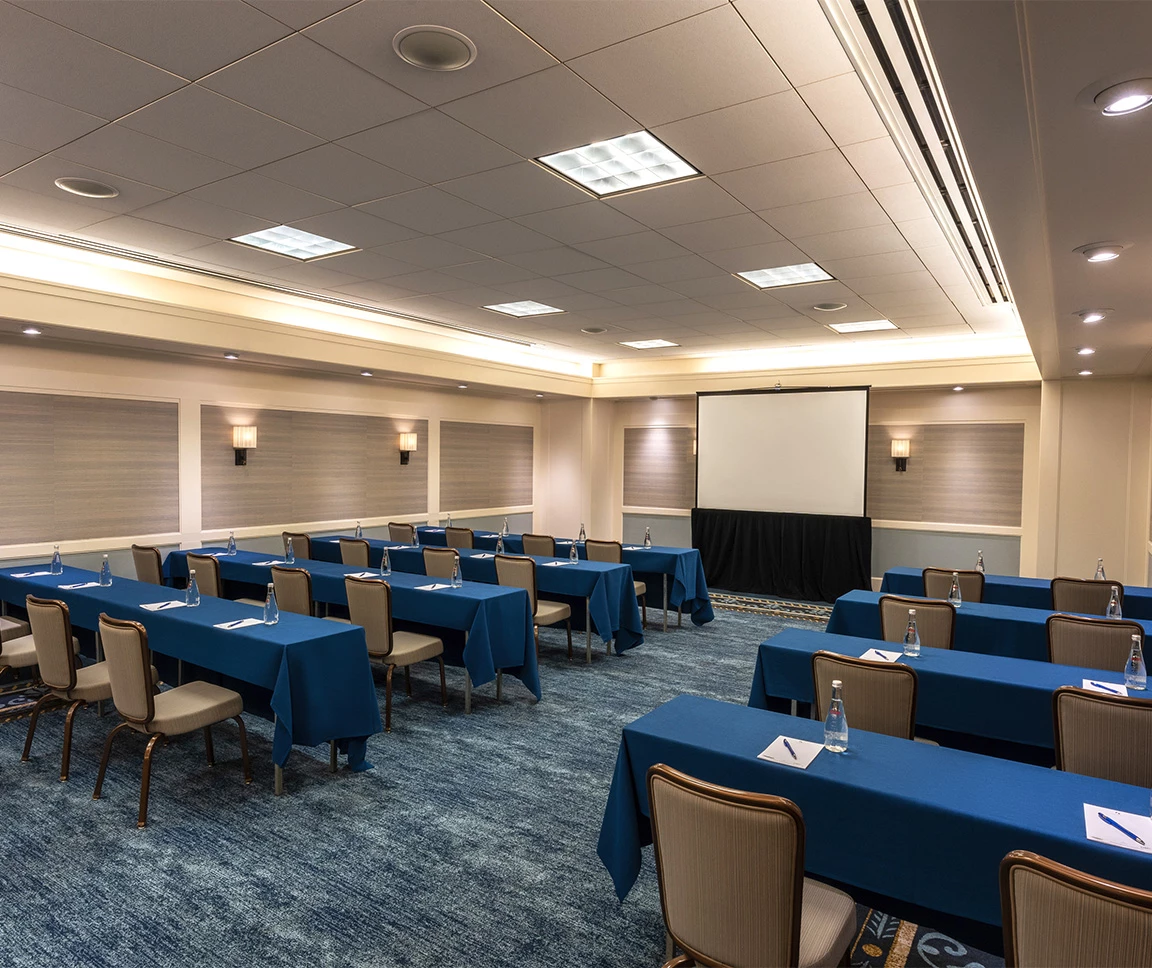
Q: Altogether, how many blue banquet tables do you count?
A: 8